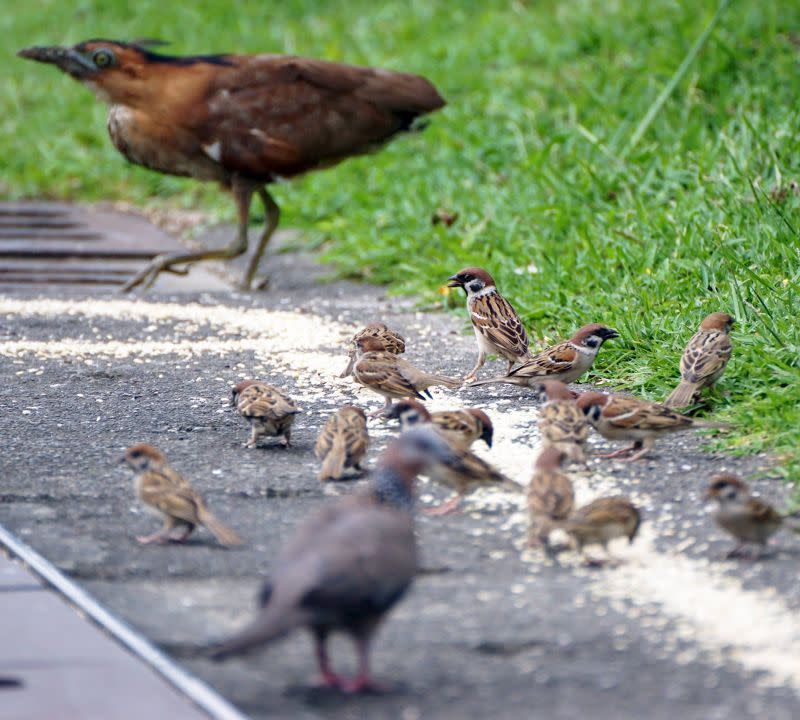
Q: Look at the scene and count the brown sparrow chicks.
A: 15